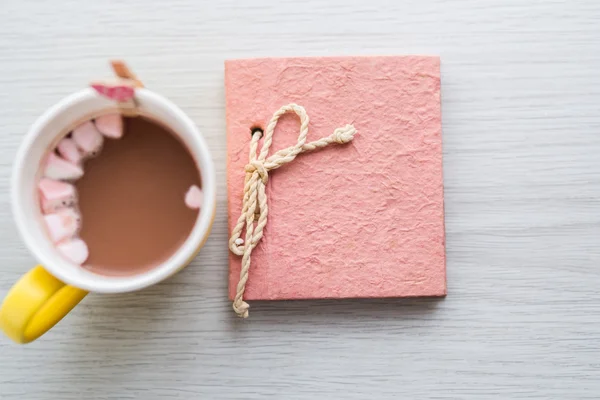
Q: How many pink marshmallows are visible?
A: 8